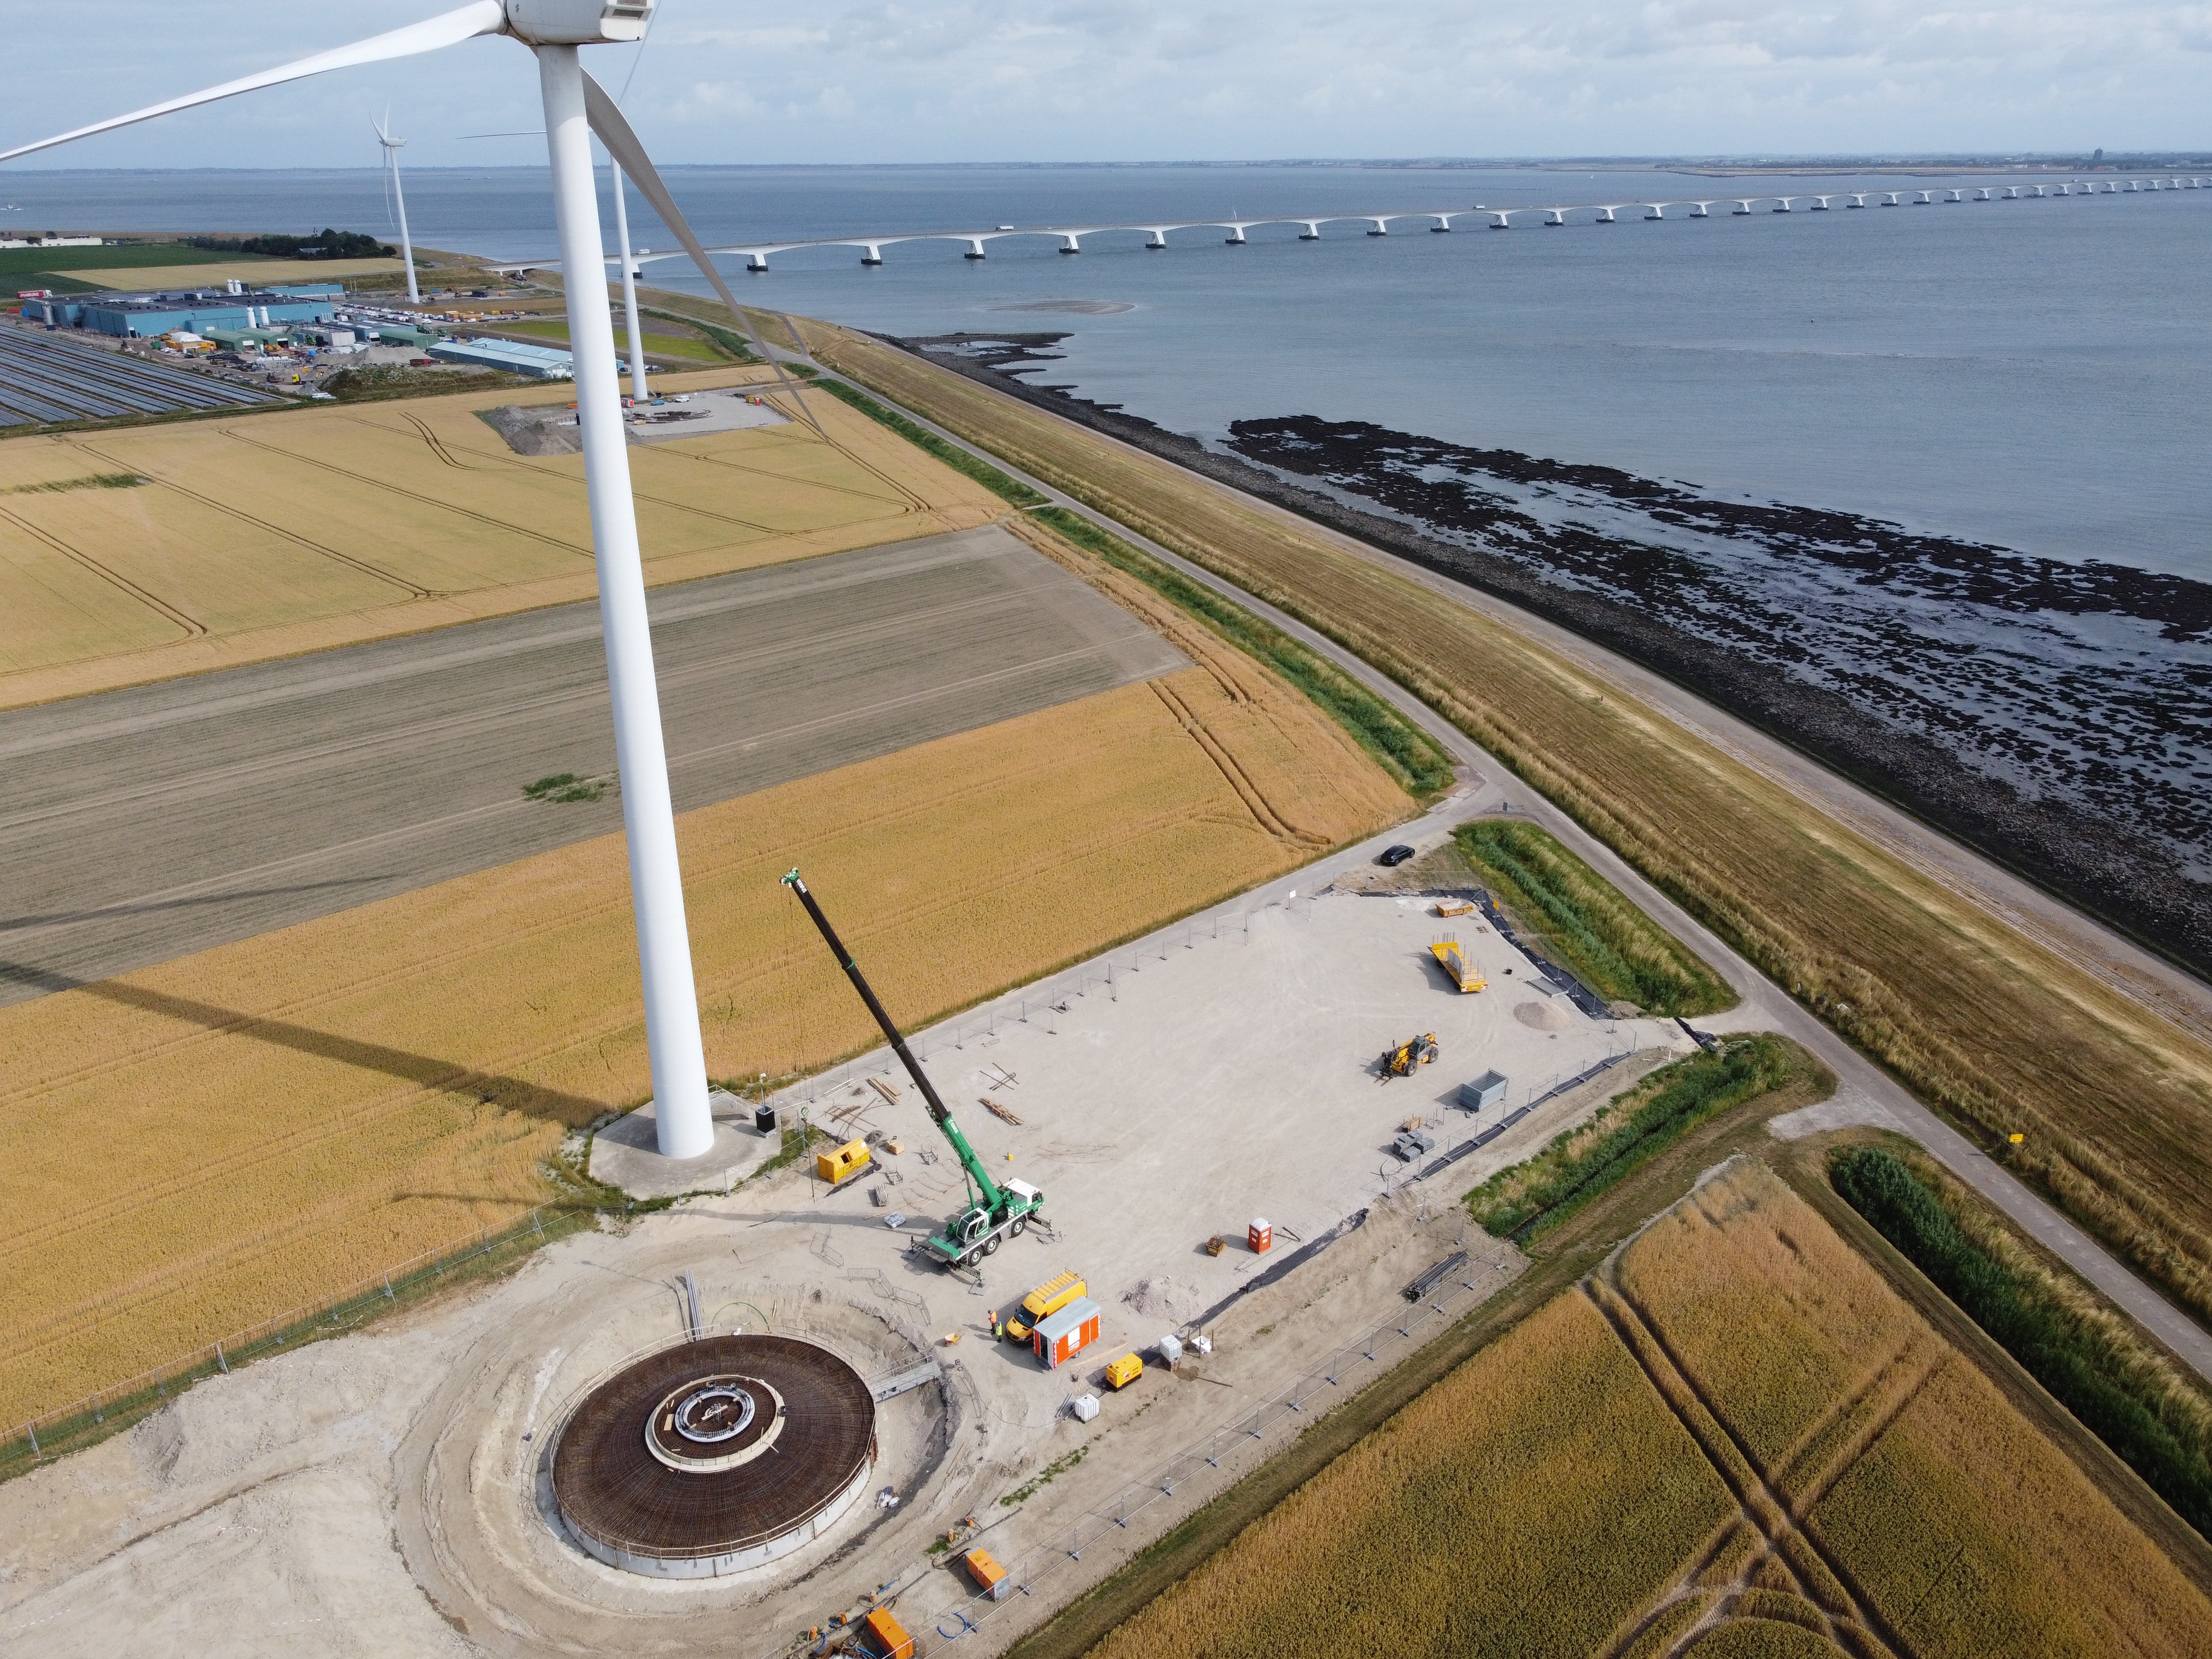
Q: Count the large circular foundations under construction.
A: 1